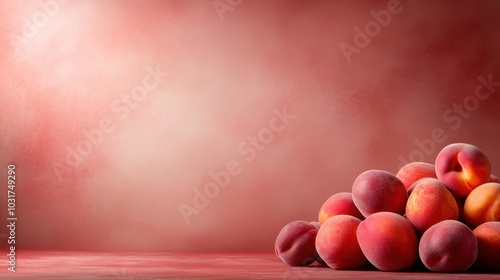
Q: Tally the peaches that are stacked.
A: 11